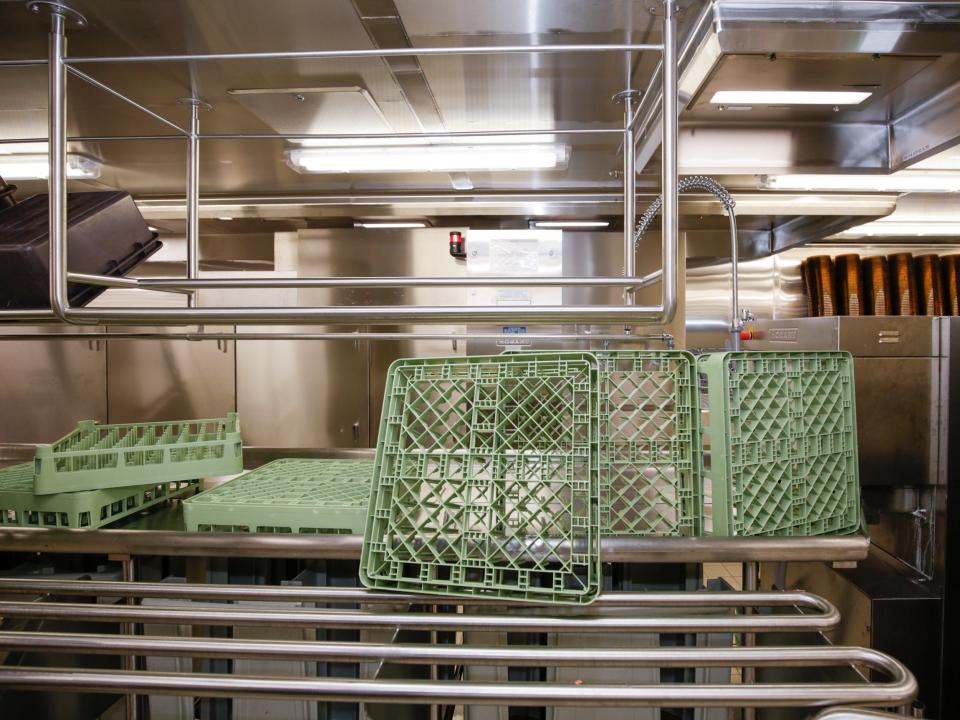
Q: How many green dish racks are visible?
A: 6